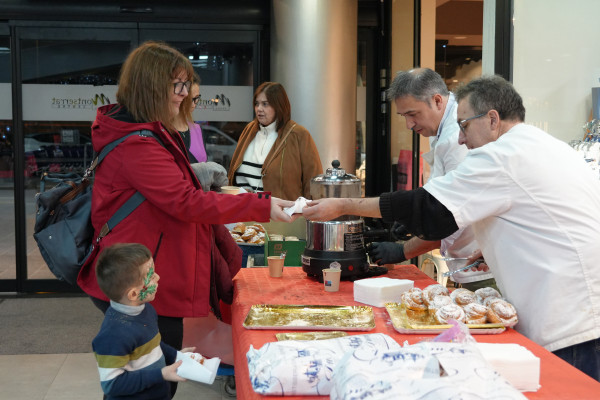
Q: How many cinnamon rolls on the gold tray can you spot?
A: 9